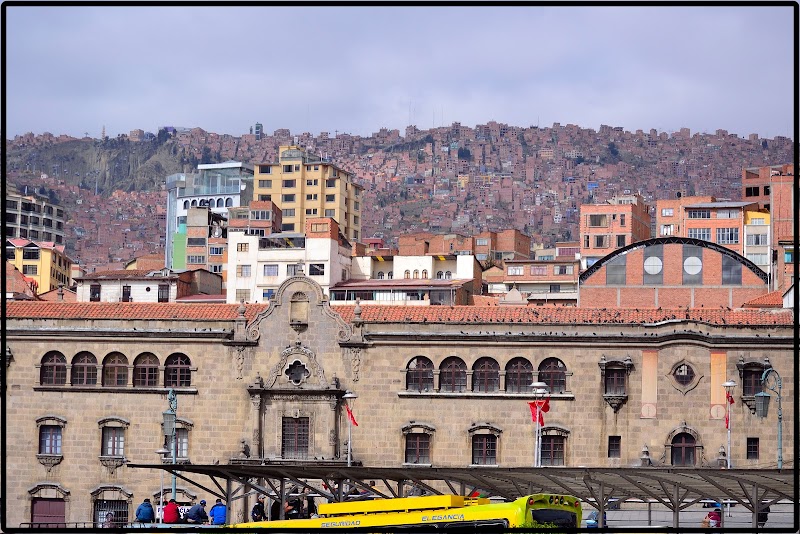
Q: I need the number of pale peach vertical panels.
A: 2